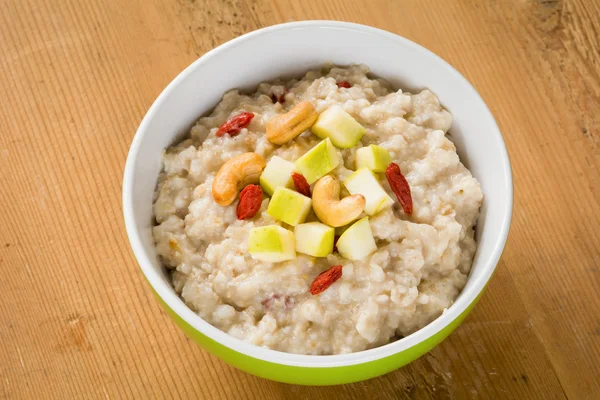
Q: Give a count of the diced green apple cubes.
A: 9